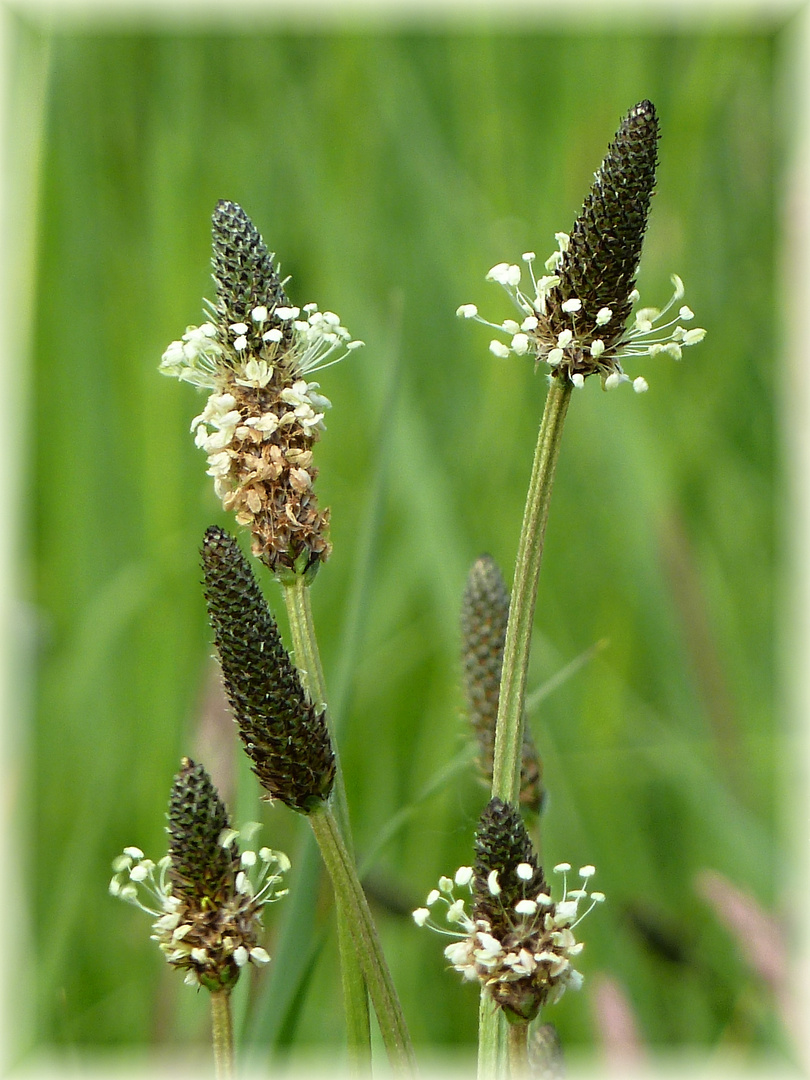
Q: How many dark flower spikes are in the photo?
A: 6